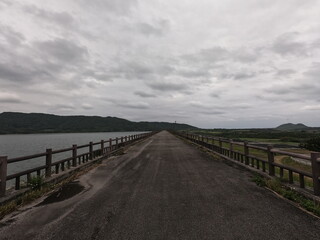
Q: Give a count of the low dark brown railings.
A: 2